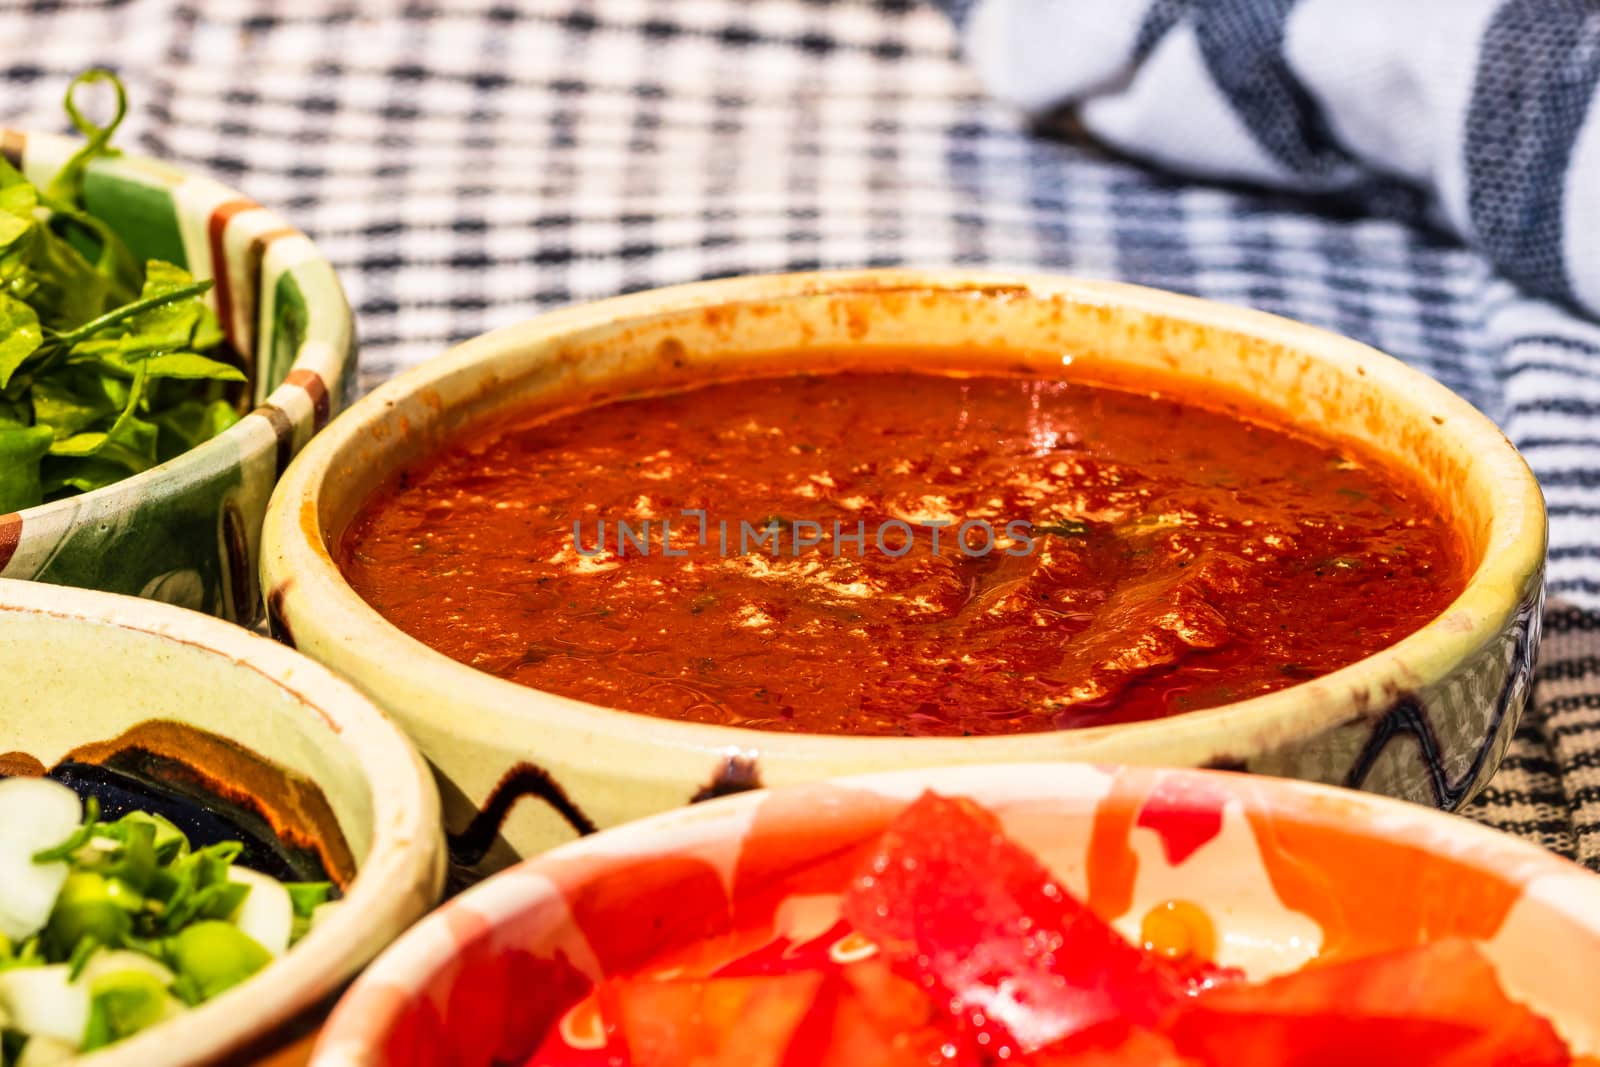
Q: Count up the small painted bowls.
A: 4